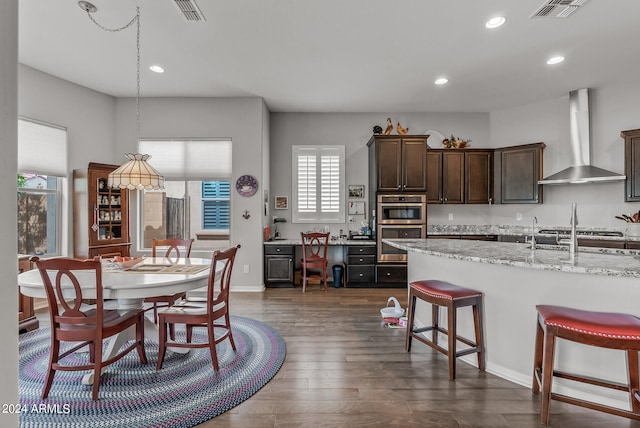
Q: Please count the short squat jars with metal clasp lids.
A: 0